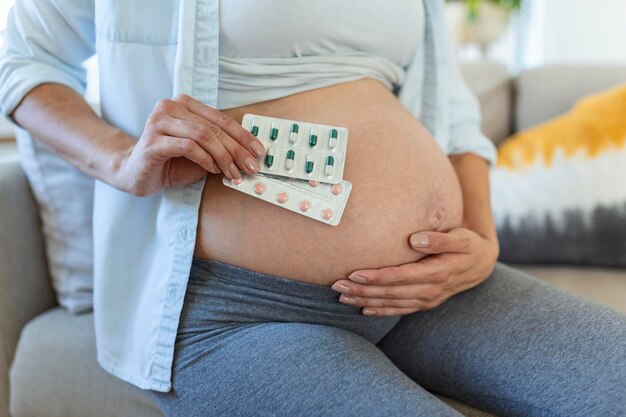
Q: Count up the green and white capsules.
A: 9